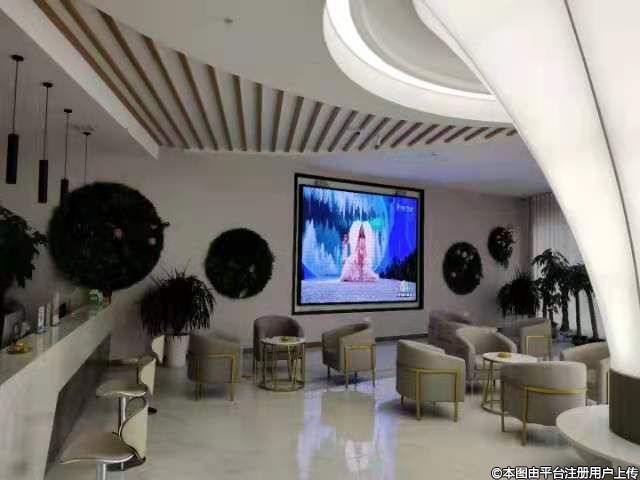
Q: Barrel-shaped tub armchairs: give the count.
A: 9